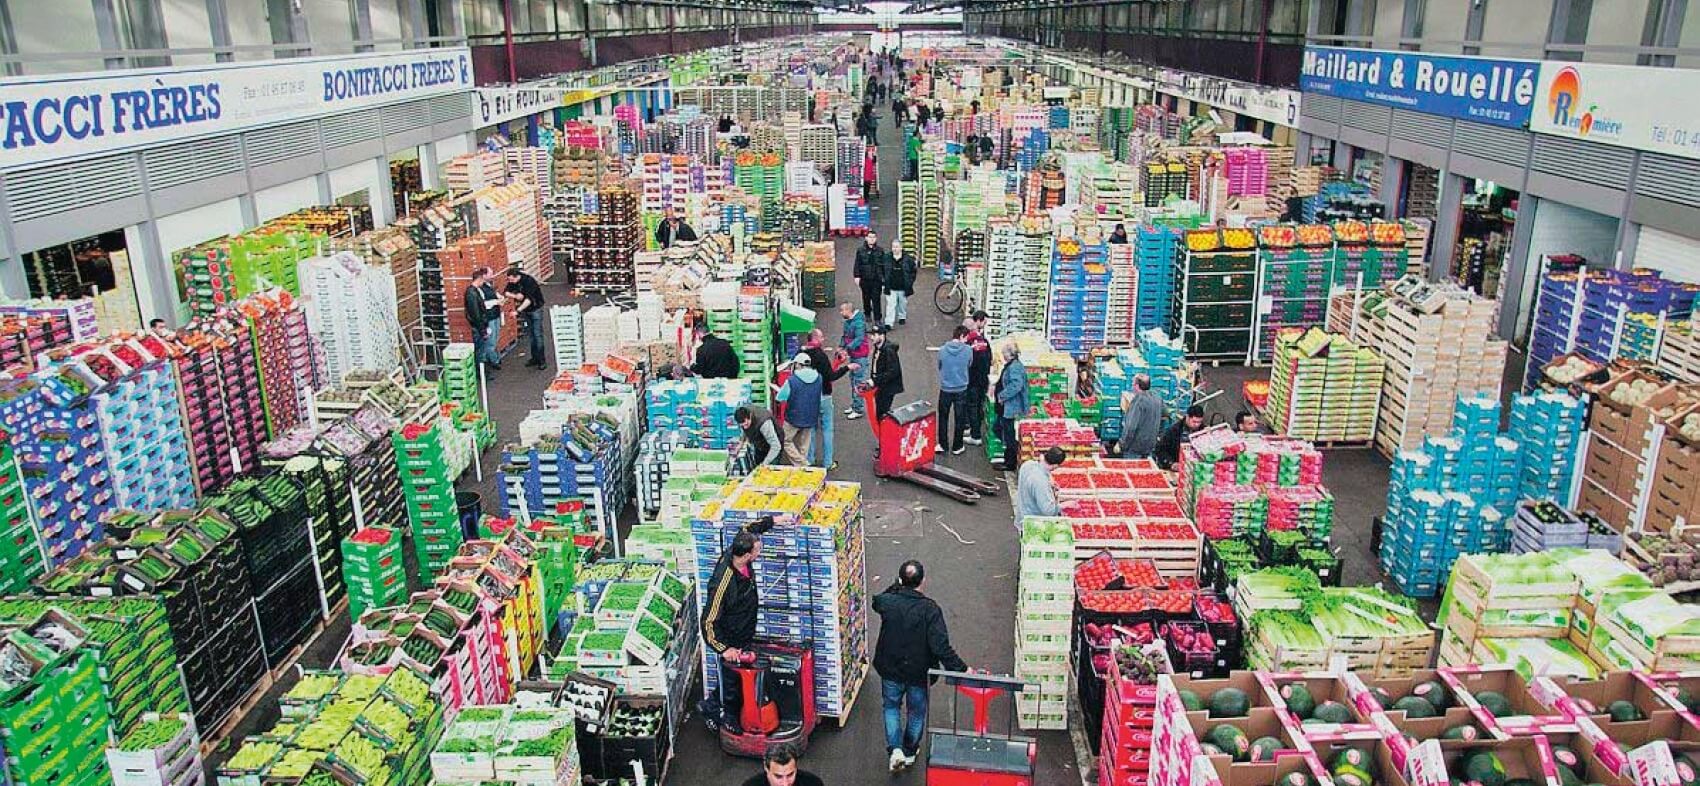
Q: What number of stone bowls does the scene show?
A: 0